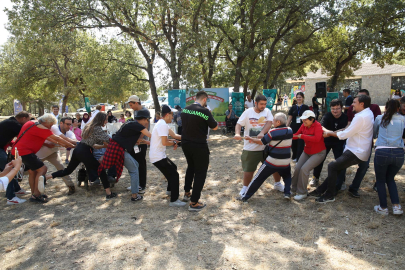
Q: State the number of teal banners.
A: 5